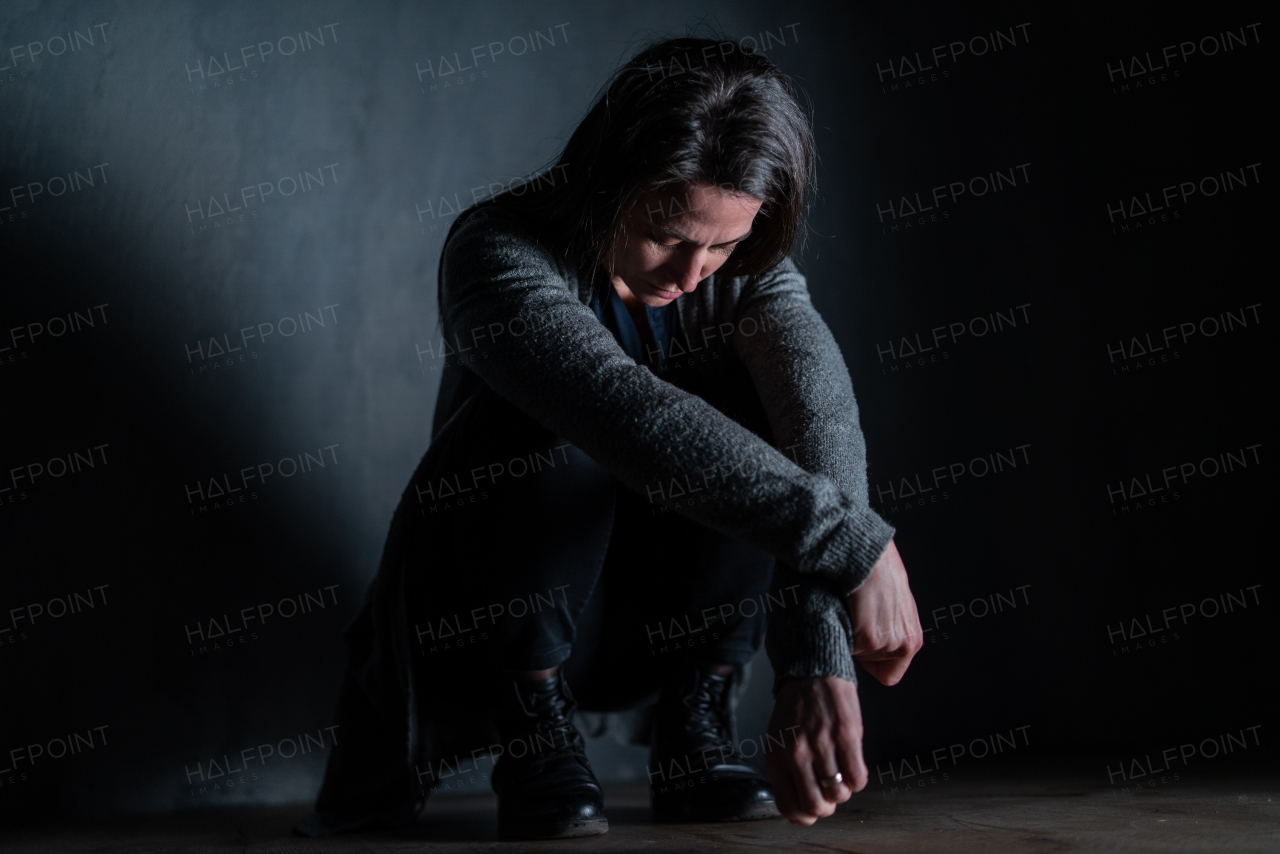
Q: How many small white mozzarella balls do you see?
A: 0